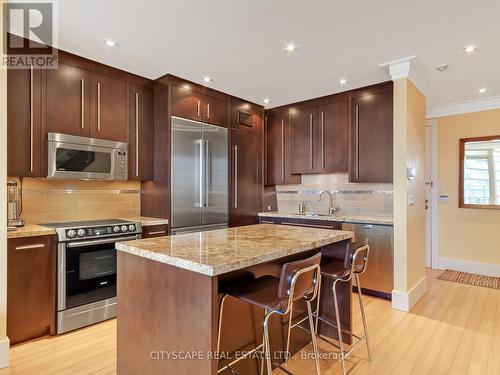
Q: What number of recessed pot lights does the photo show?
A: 7